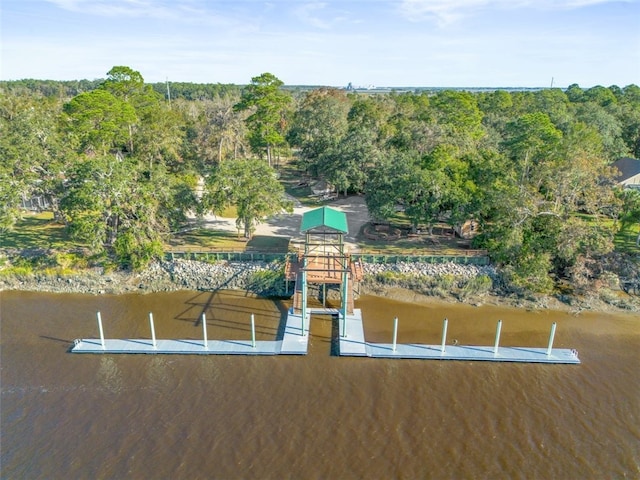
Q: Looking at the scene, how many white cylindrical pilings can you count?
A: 8